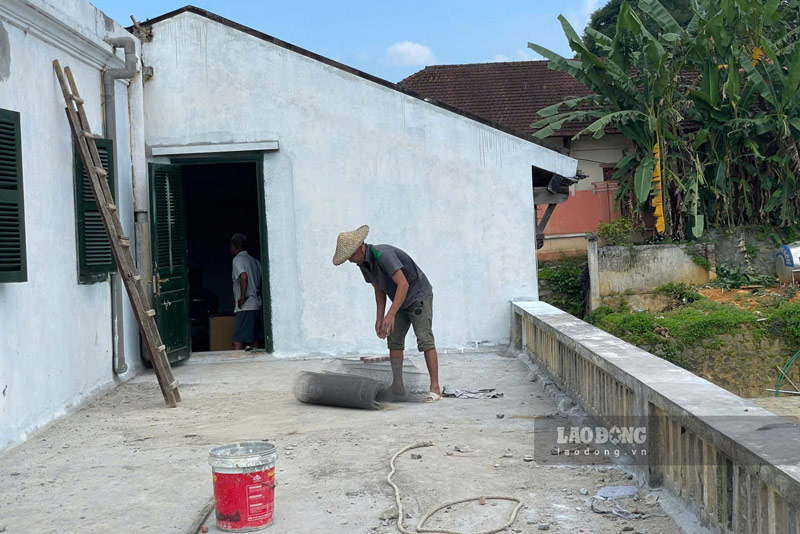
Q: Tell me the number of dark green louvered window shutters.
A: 2